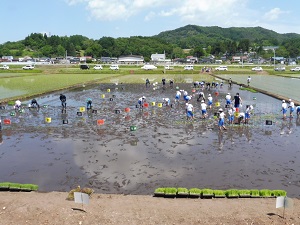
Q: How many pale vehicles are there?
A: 11